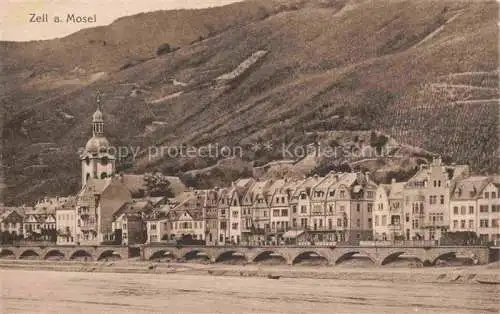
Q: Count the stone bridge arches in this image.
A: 13